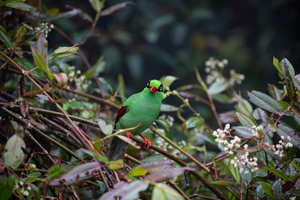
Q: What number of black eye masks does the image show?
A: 1